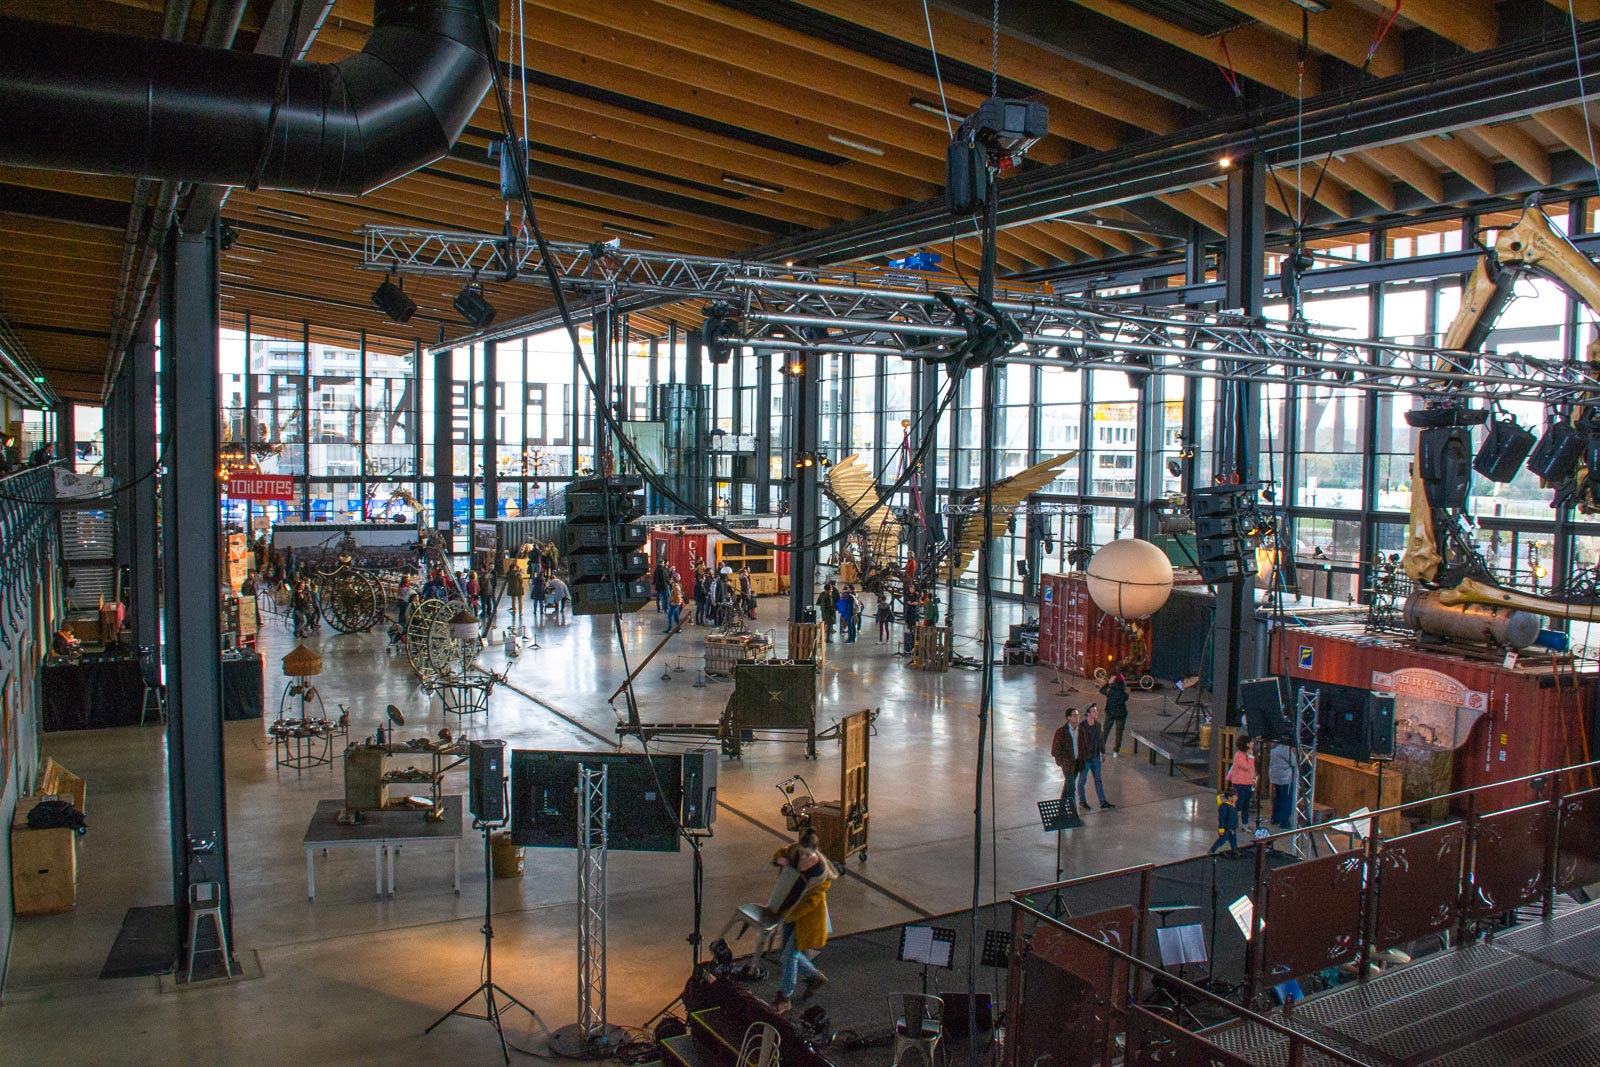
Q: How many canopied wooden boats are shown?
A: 0